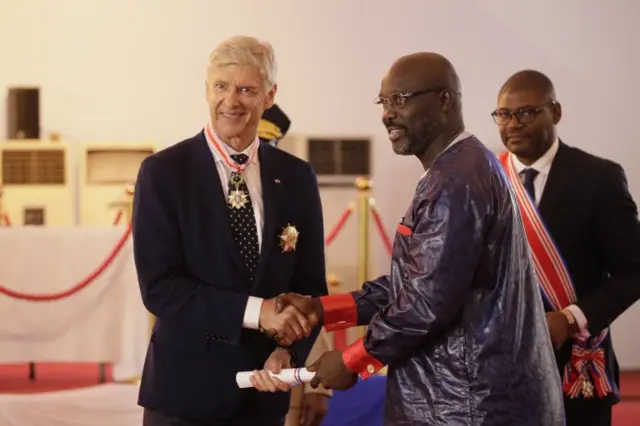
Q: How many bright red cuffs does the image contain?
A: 2